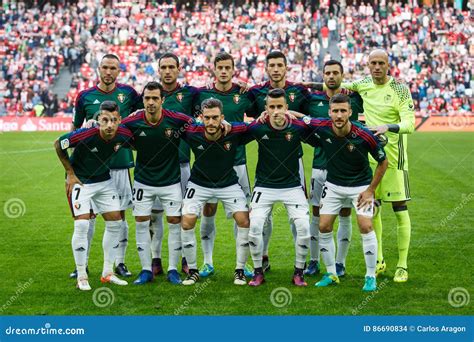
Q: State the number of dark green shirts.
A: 10